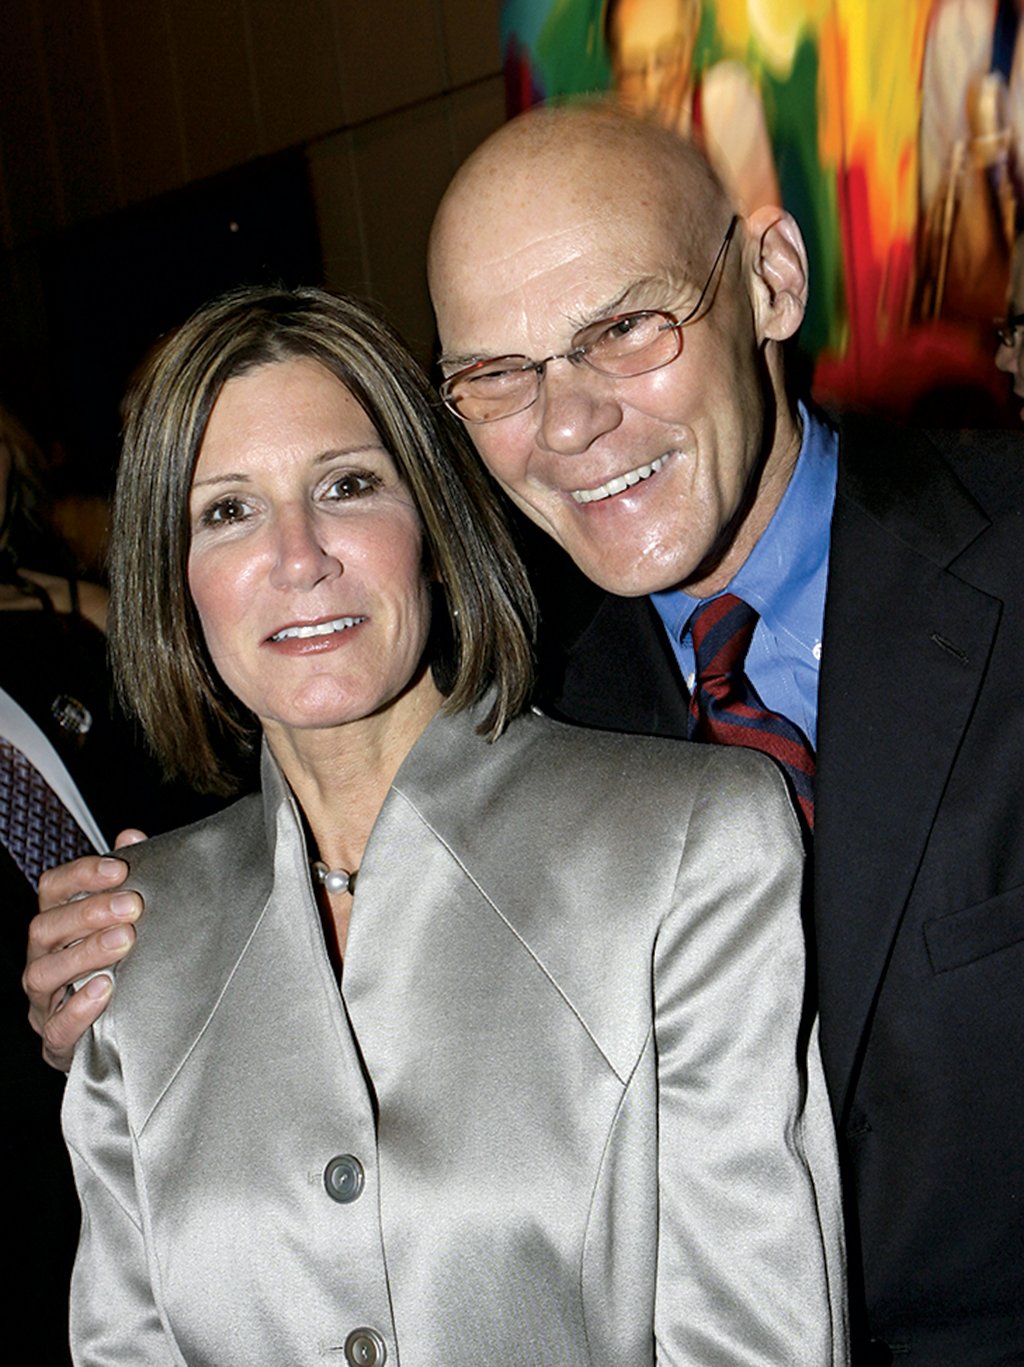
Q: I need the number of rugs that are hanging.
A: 0